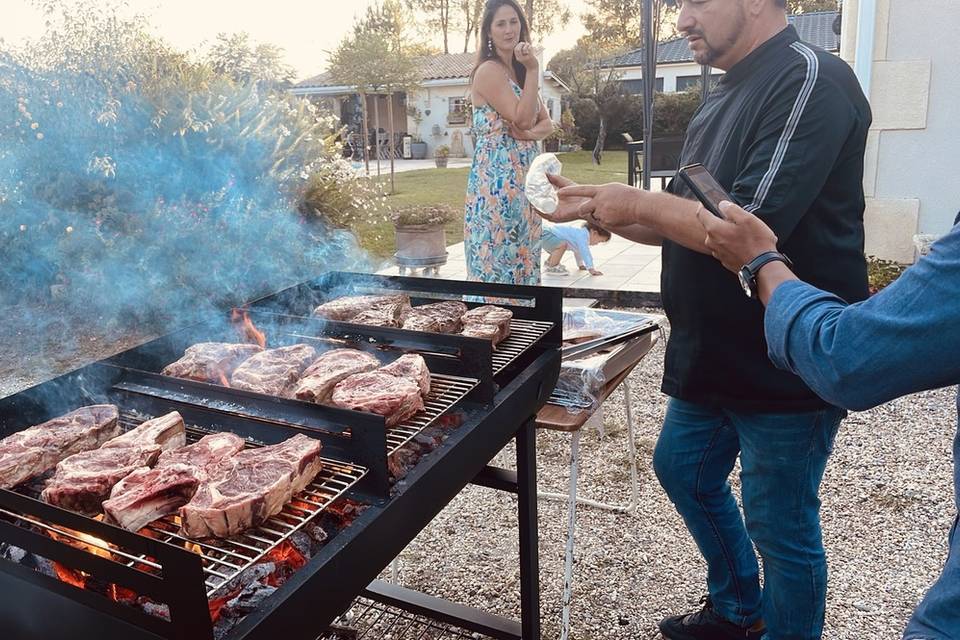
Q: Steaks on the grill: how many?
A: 11